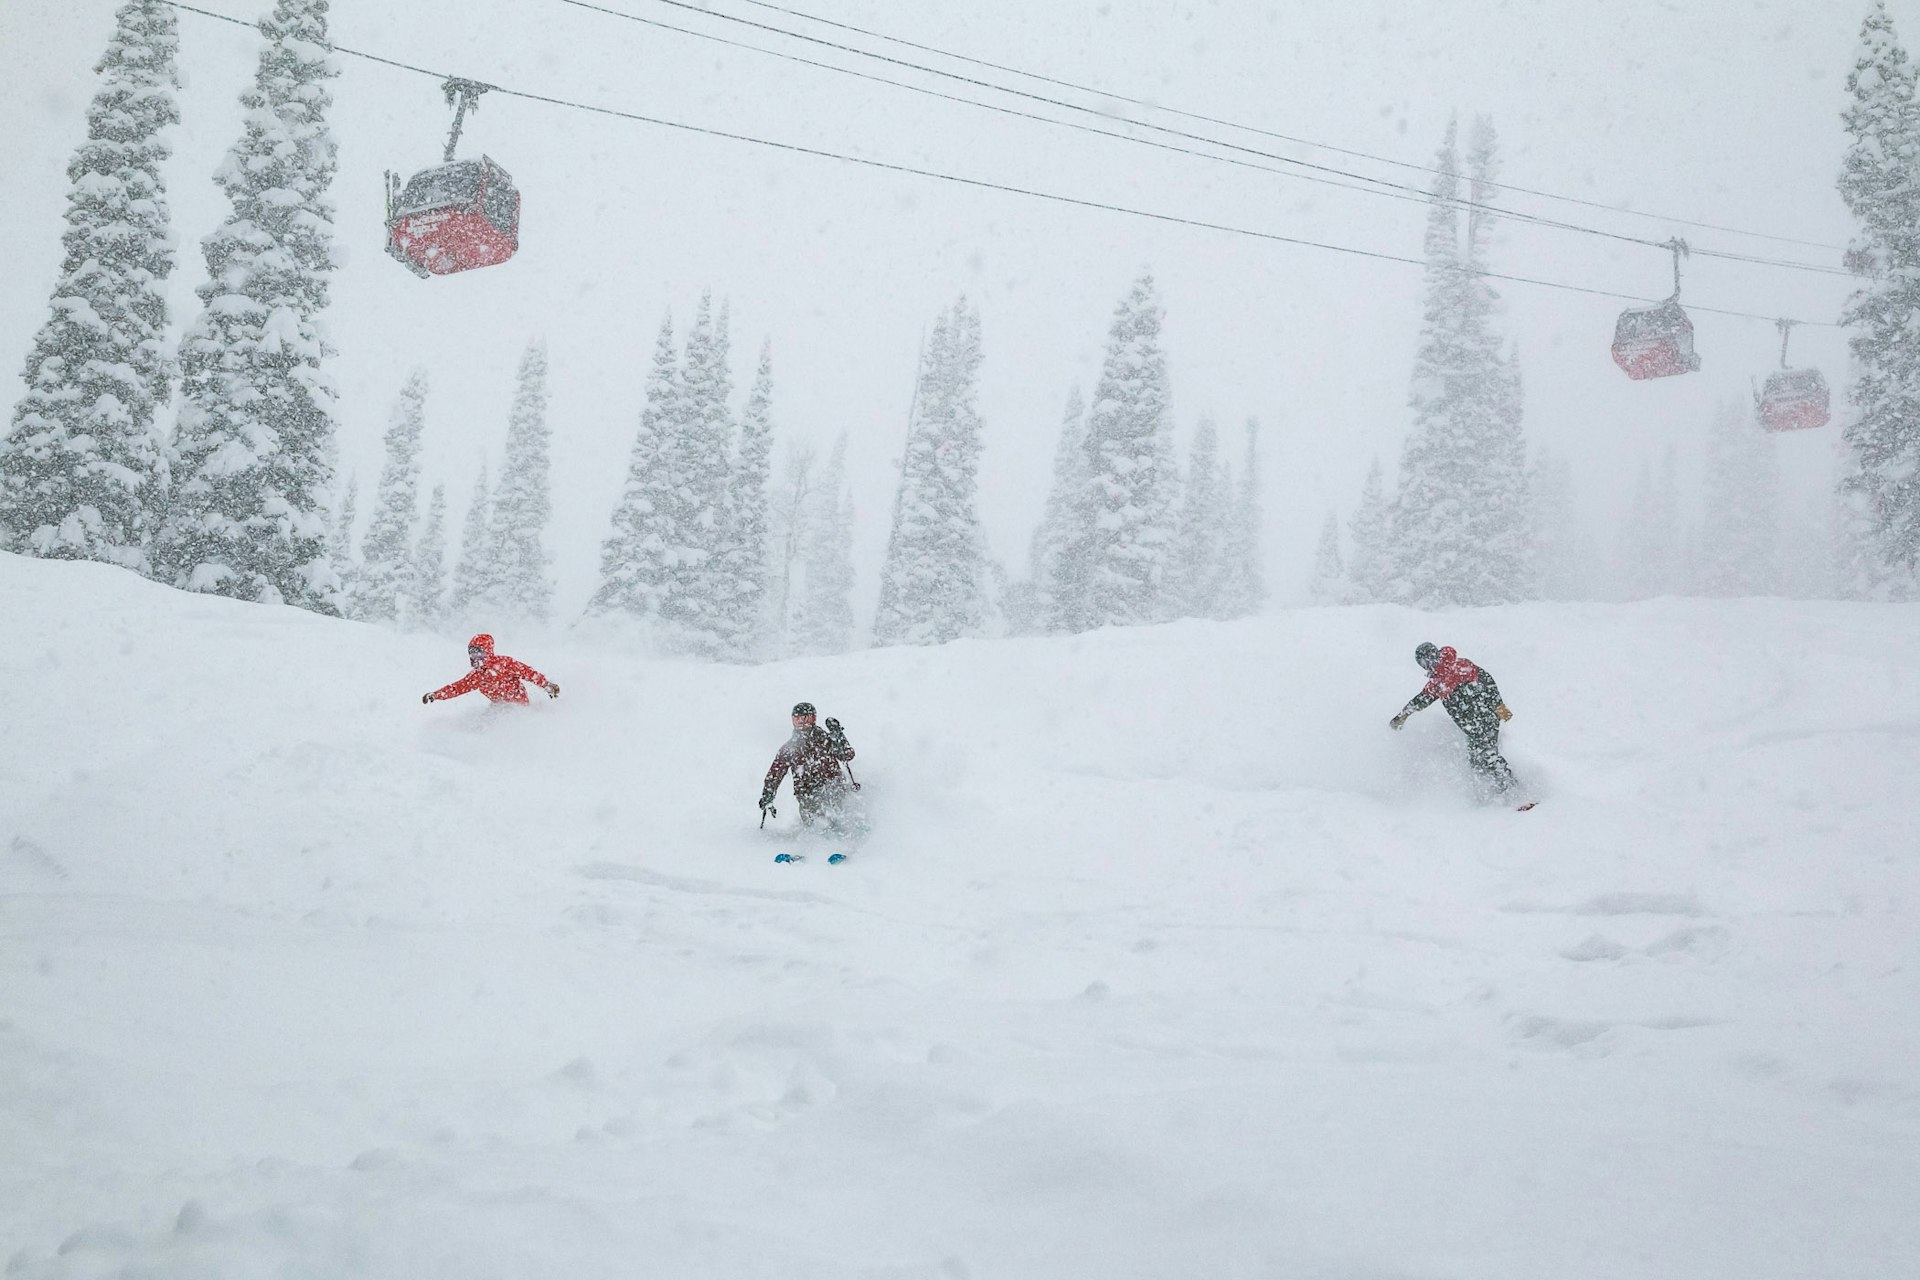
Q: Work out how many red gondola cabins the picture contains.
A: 3